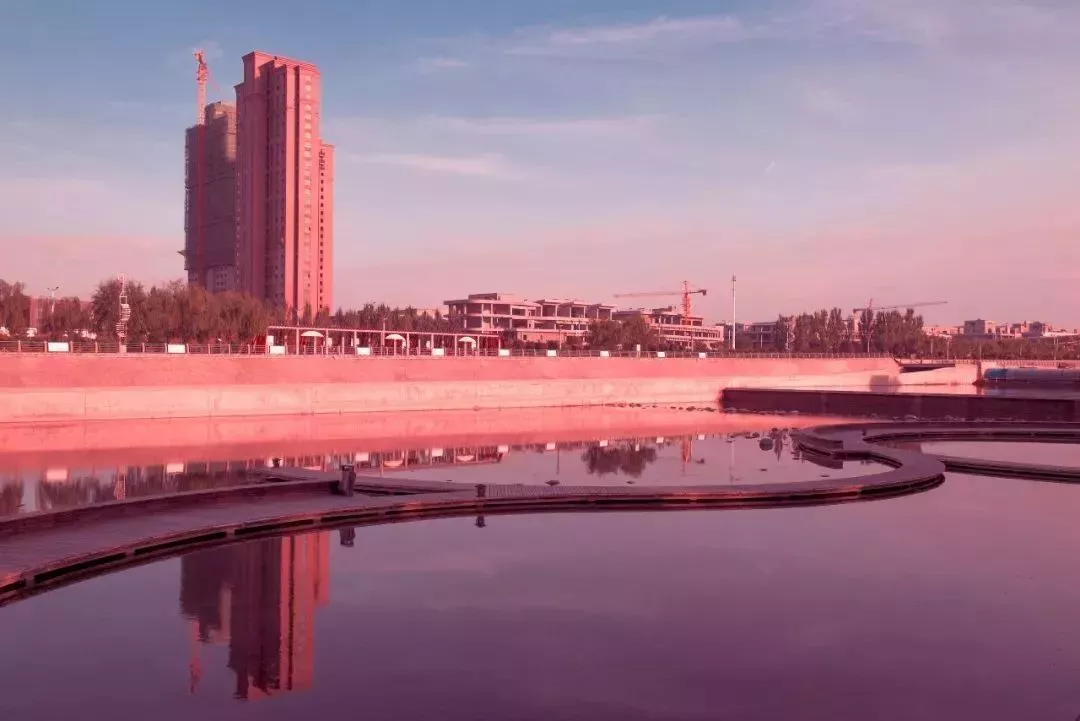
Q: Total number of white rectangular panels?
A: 10